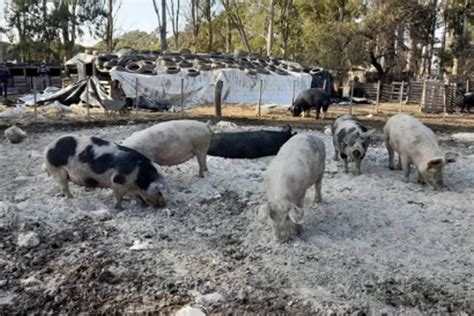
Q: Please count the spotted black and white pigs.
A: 2